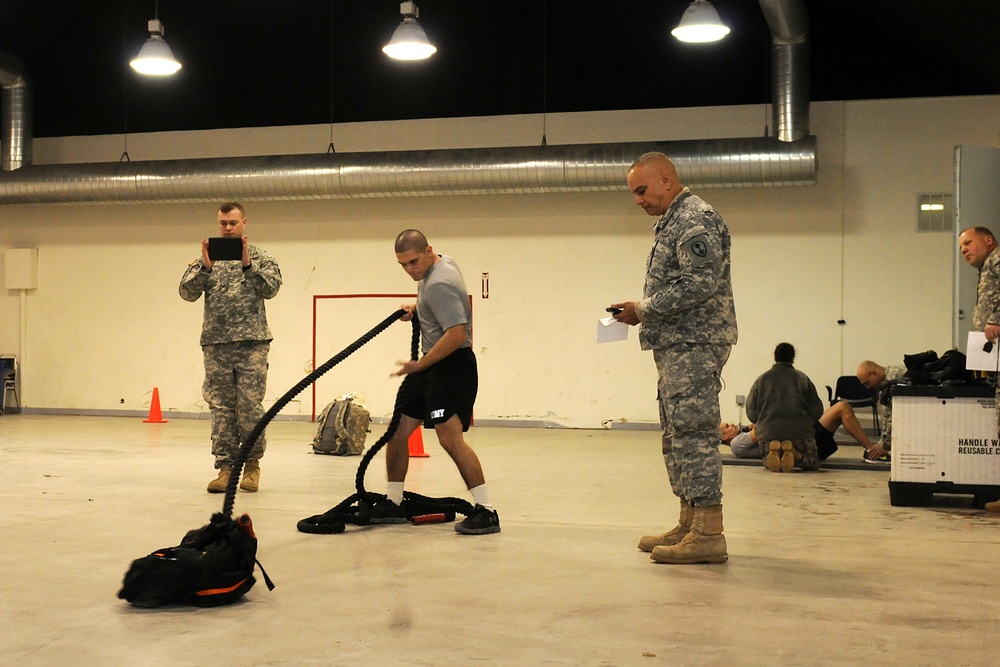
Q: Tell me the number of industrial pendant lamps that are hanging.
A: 3